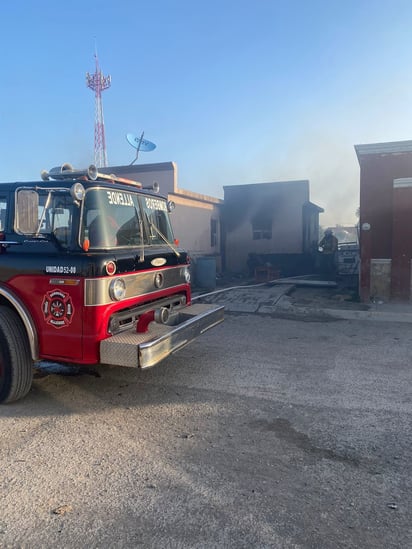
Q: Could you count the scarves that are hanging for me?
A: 0